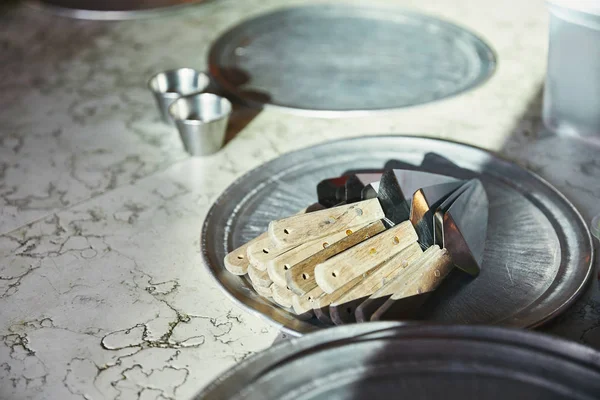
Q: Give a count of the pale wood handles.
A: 14